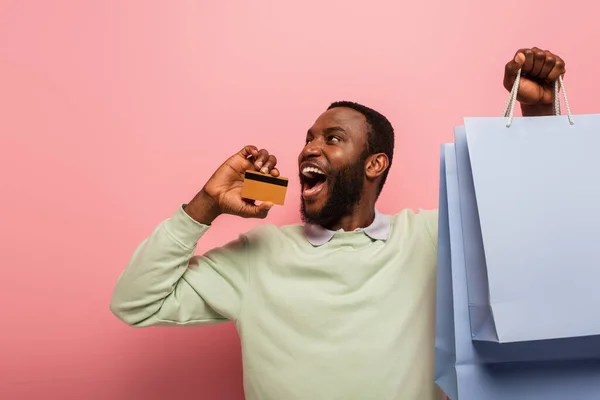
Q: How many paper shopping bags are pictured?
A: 2